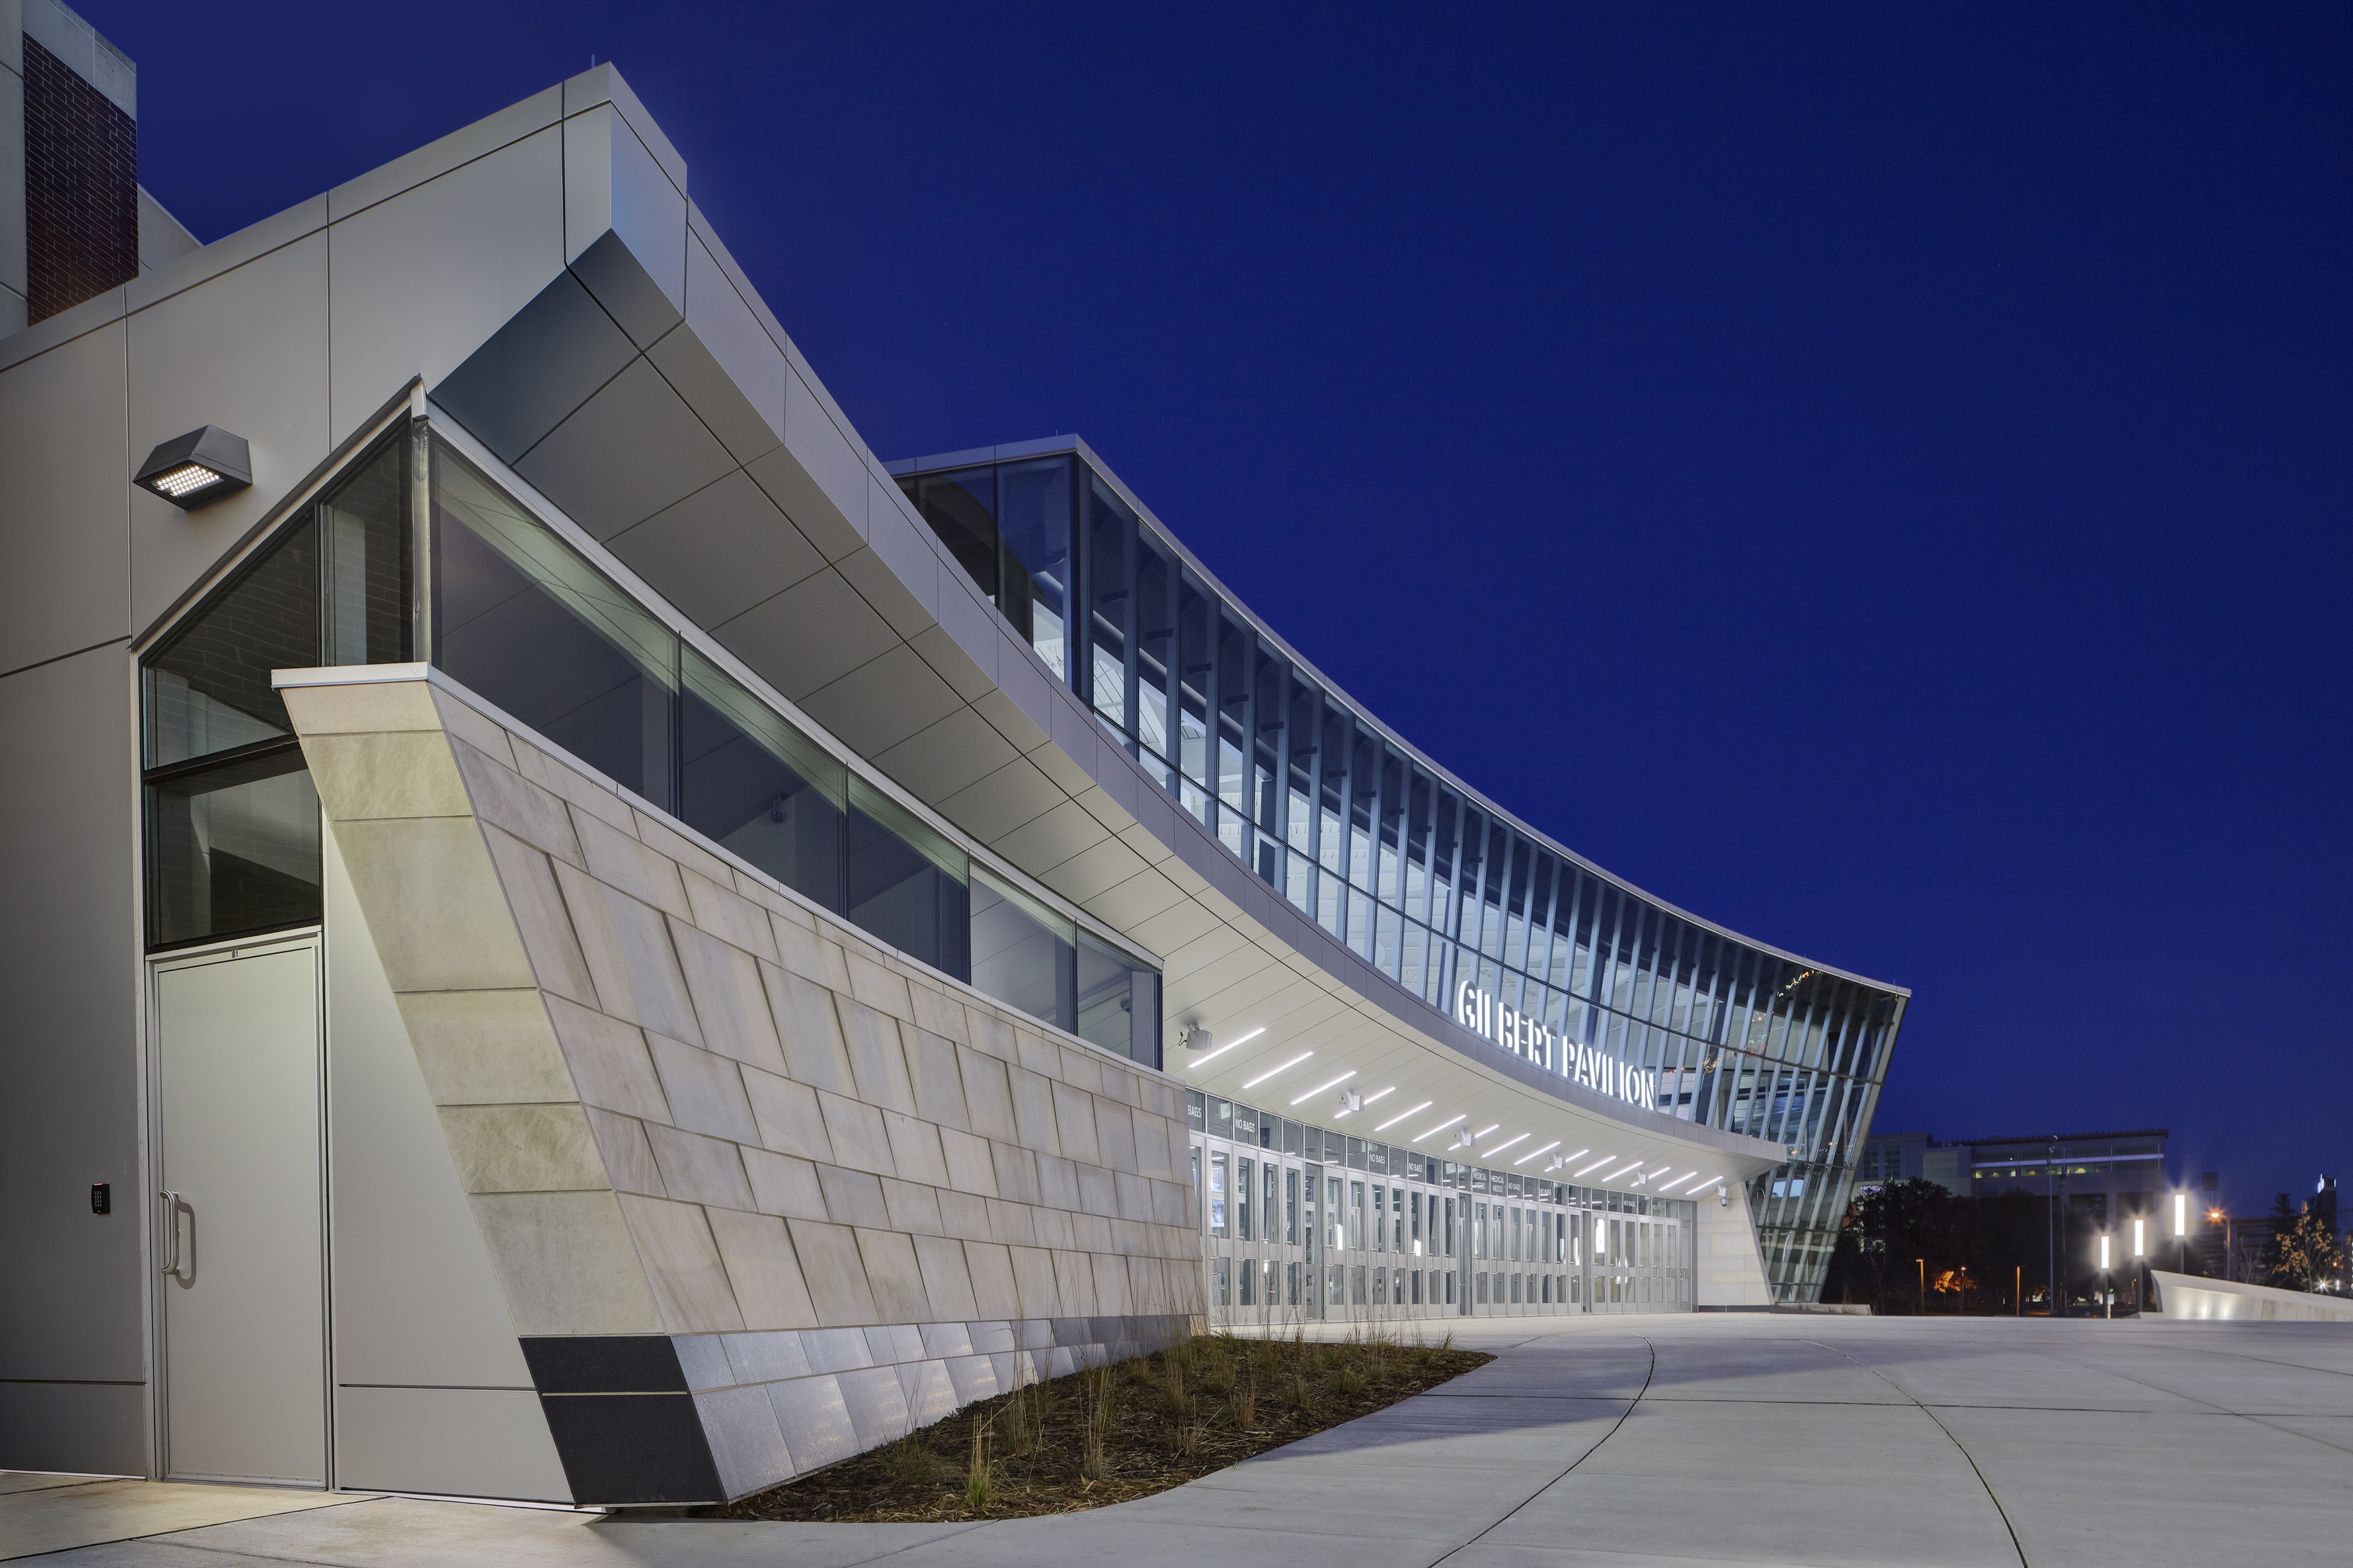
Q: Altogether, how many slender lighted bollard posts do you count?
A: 3